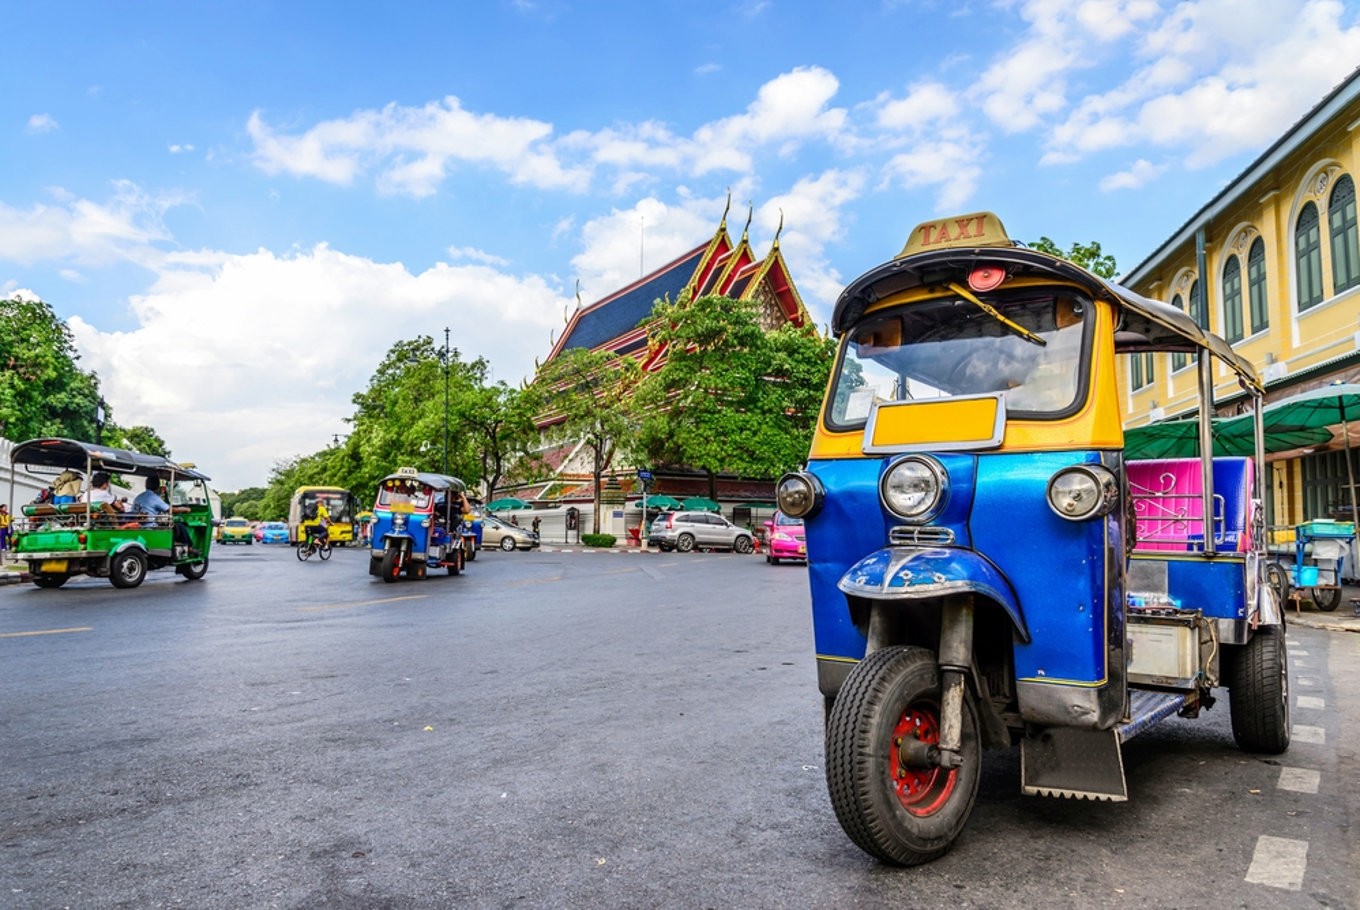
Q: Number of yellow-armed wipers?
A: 1